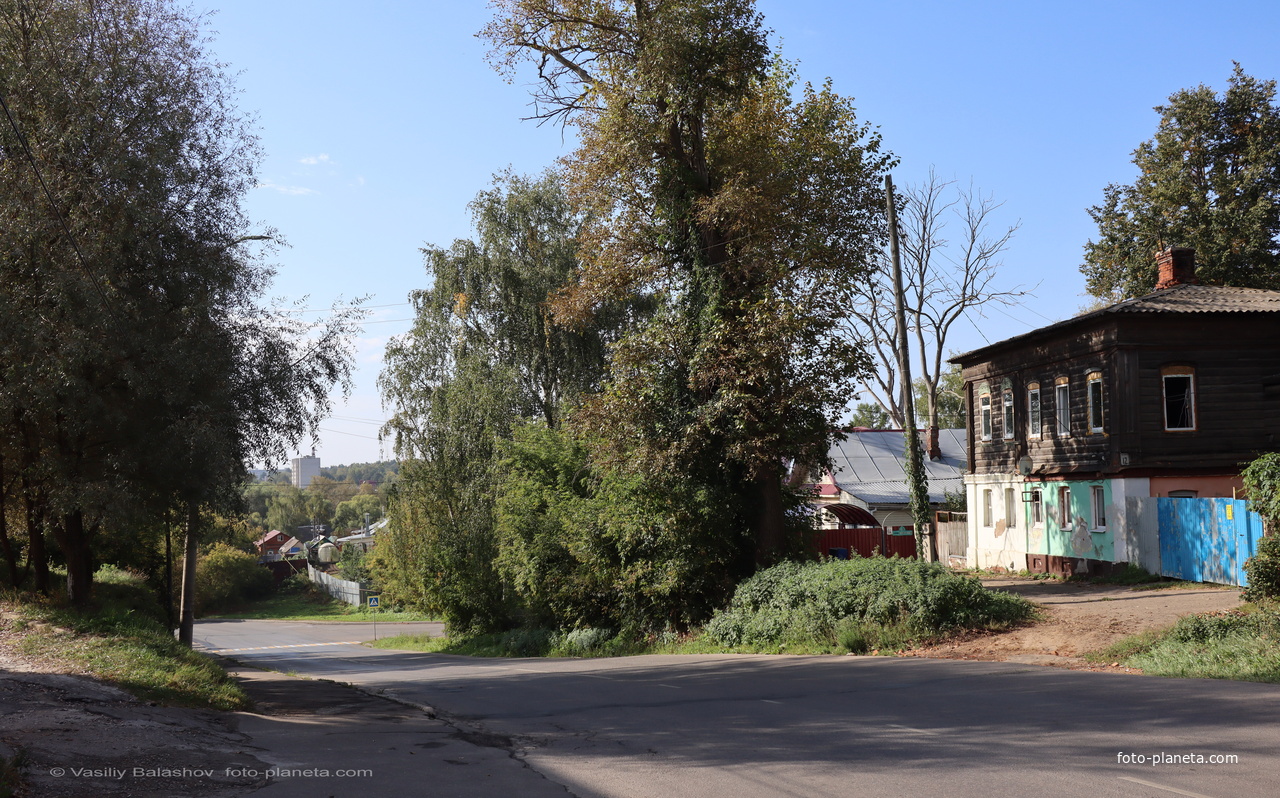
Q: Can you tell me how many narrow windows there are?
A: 10